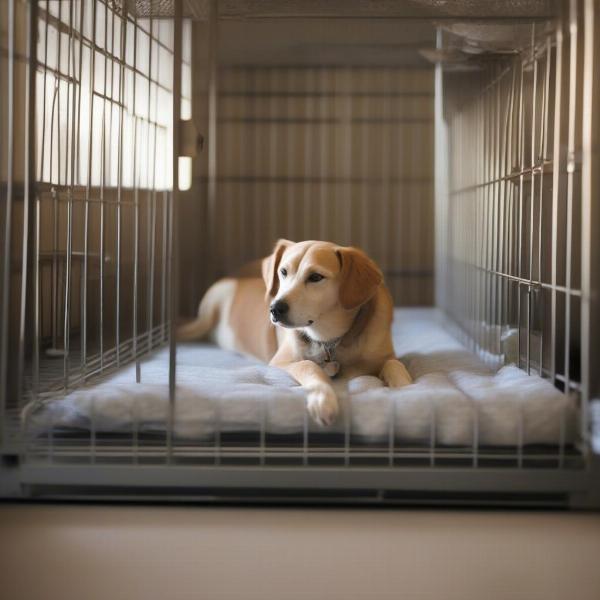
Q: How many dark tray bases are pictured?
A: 1